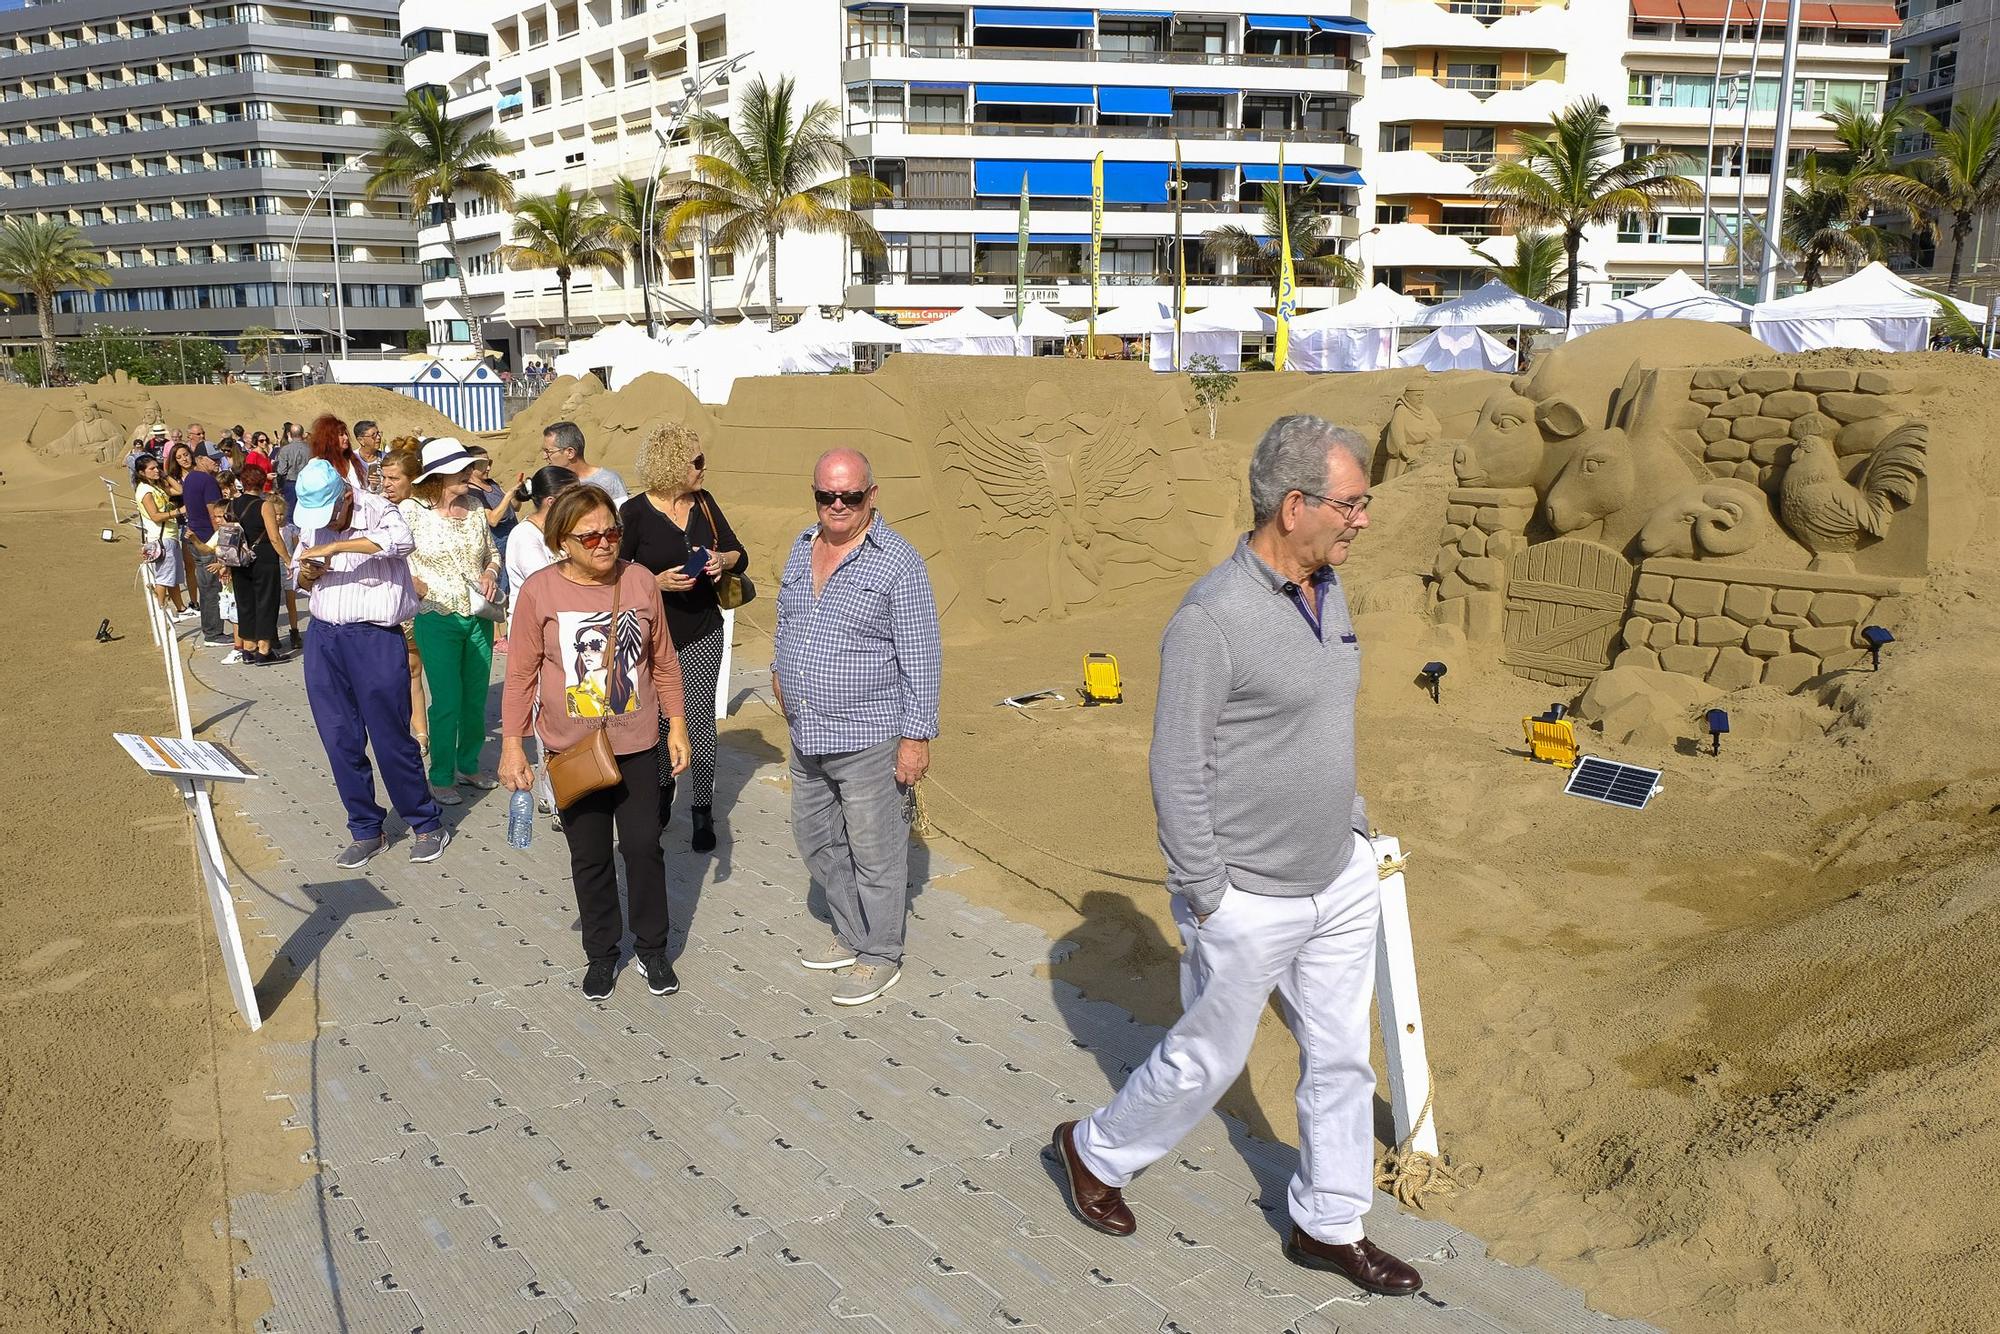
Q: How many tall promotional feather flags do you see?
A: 4